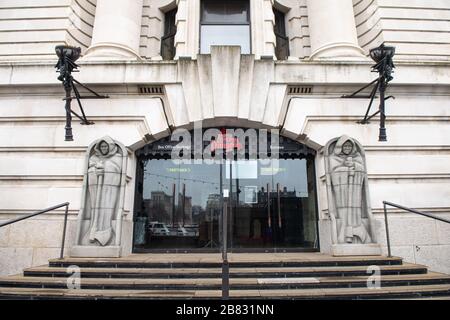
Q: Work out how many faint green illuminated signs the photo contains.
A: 2